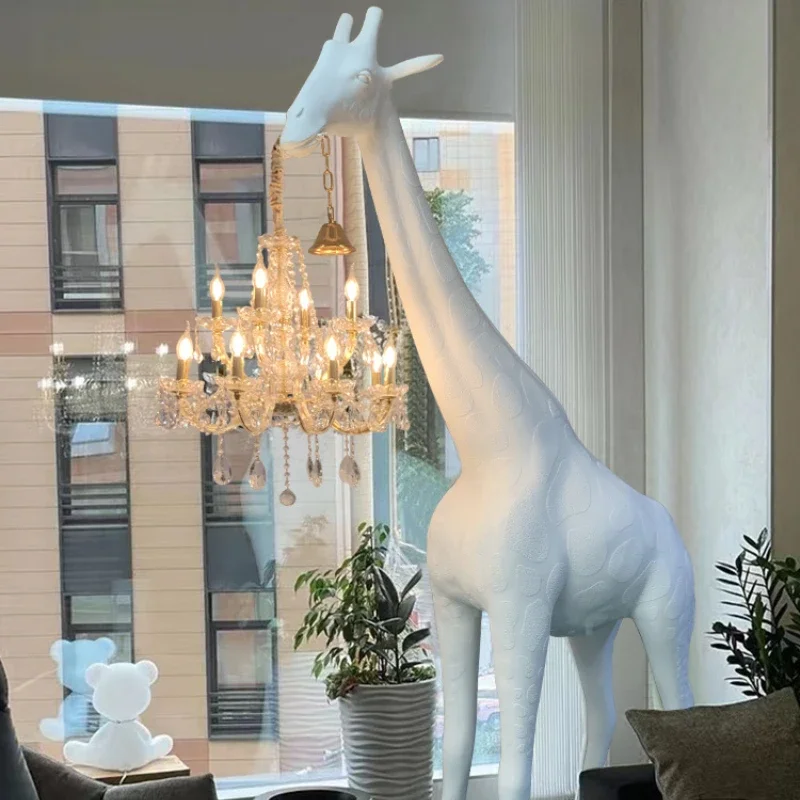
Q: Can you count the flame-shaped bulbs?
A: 9